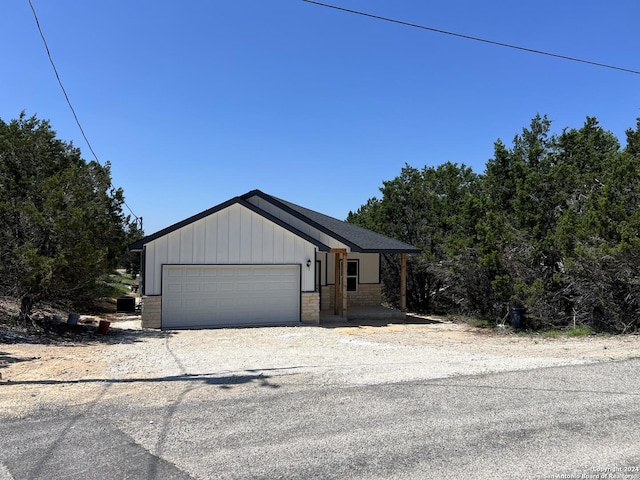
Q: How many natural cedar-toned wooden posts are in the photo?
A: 3